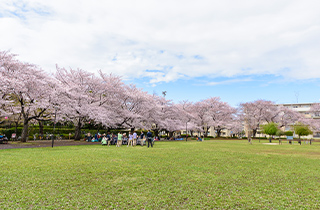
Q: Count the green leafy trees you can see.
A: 2